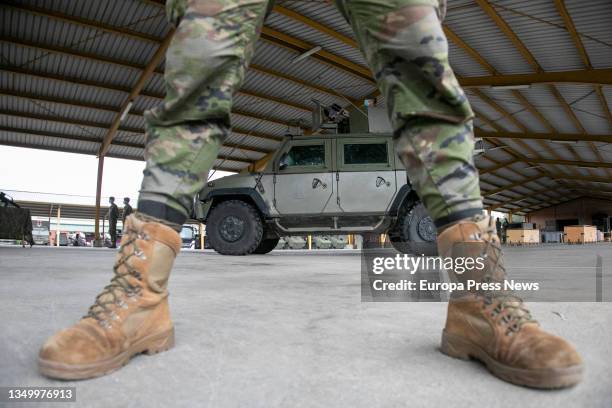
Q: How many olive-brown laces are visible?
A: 2